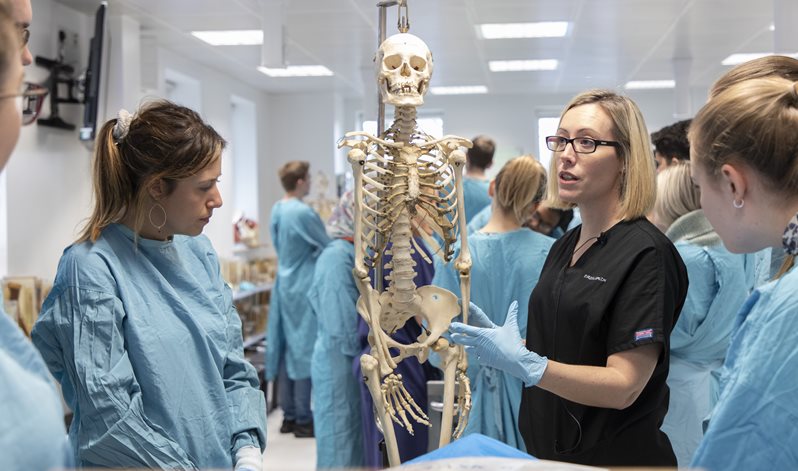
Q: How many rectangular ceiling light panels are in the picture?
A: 7